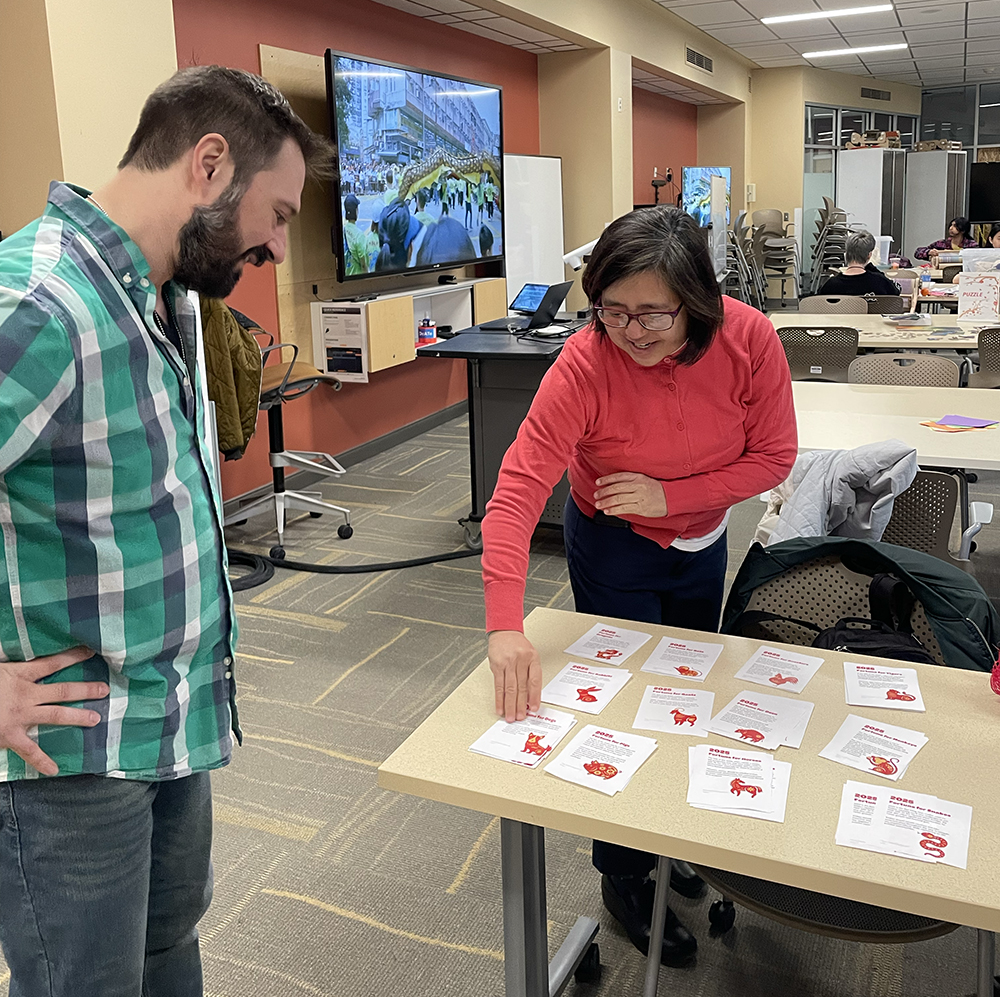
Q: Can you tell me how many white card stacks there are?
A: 12